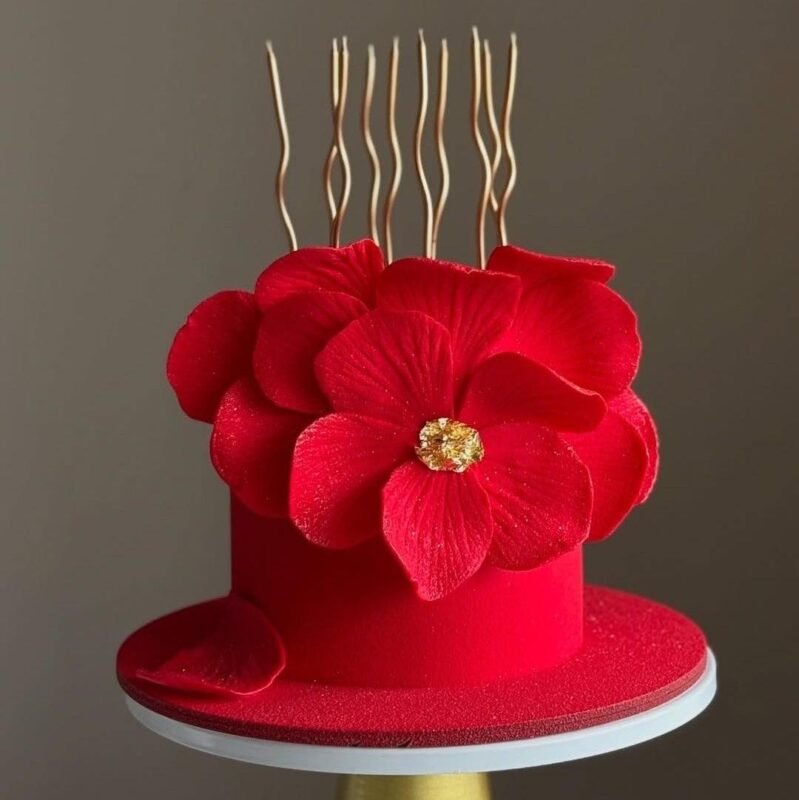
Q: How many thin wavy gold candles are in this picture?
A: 10